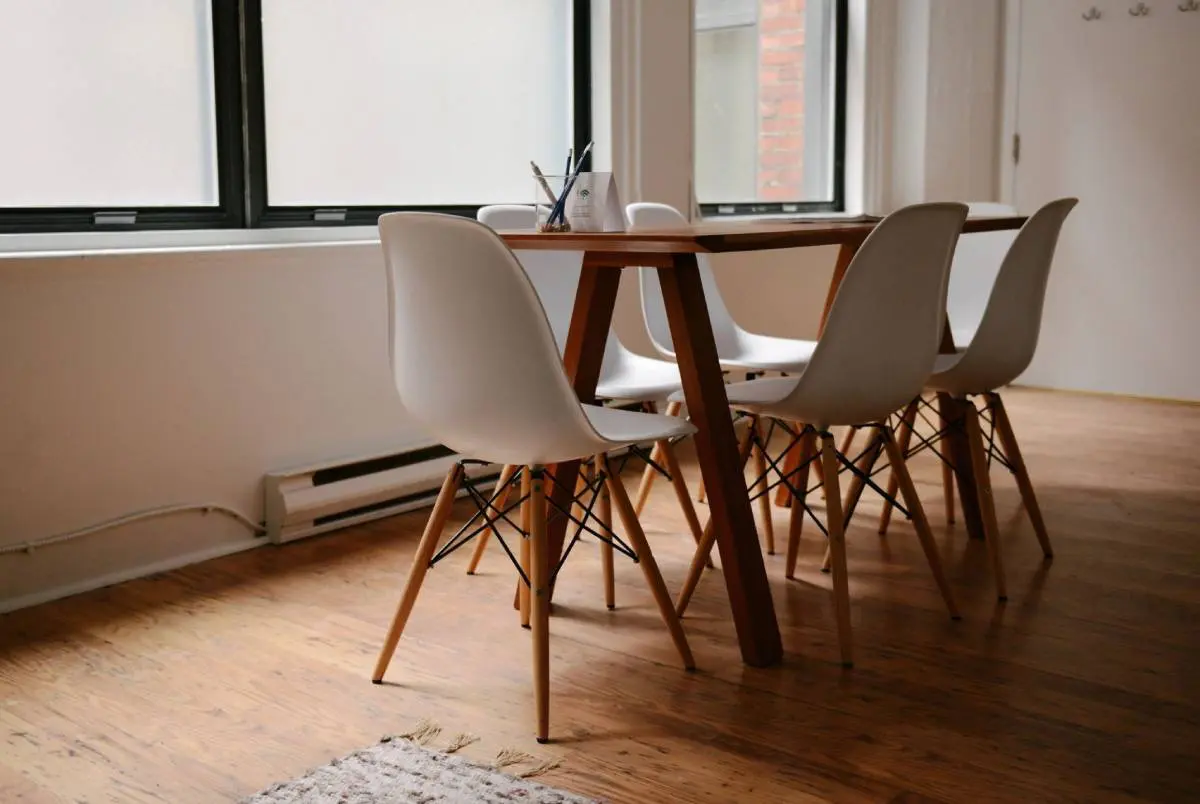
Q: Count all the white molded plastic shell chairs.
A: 6